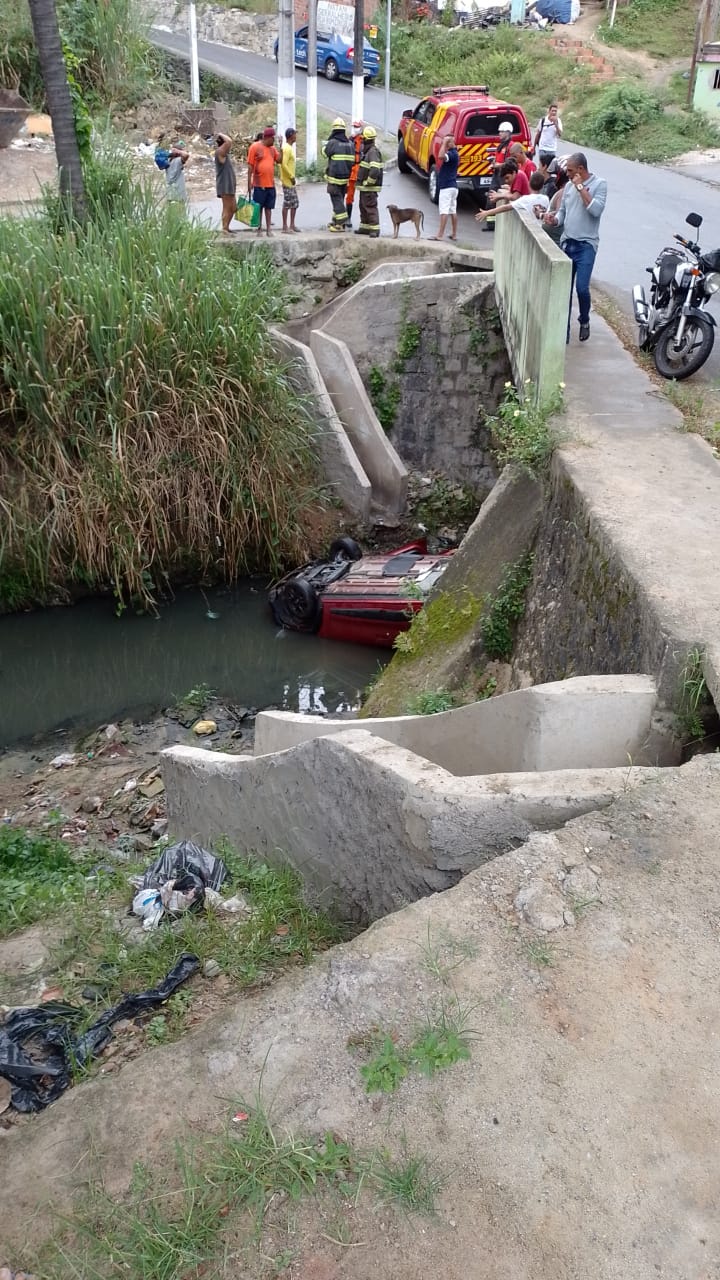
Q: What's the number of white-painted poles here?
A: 4